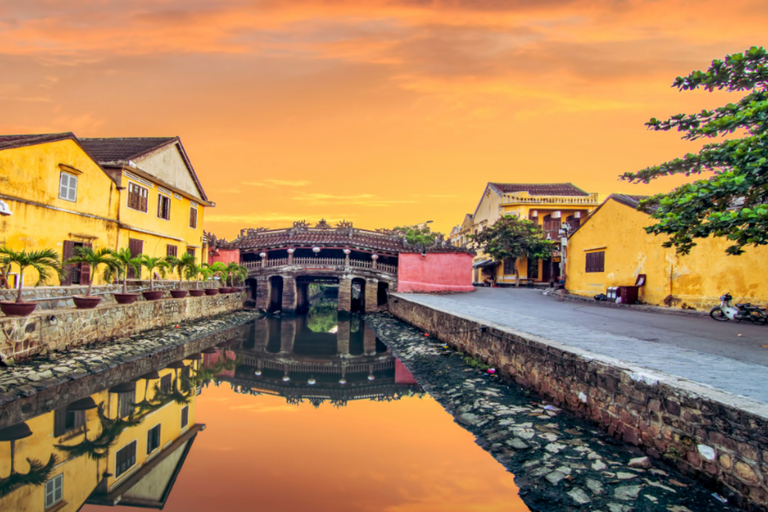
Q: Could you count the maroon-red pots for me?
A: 9